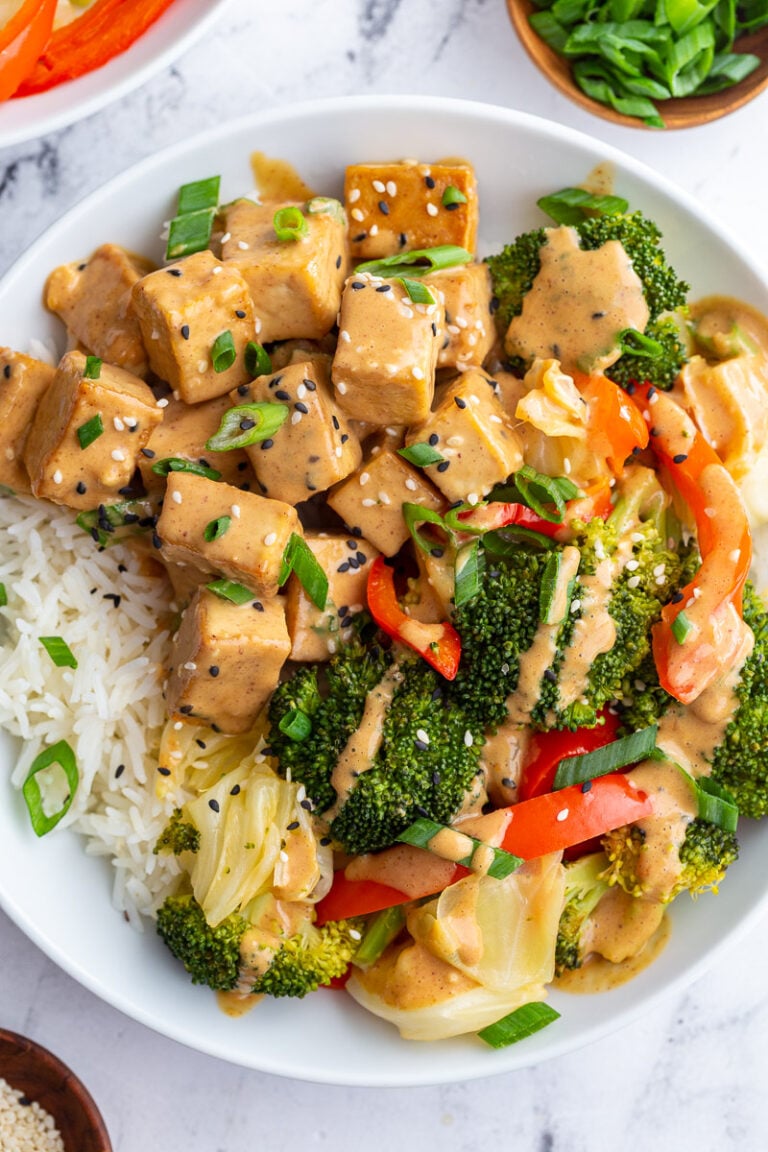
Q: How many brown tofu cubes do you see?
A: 15